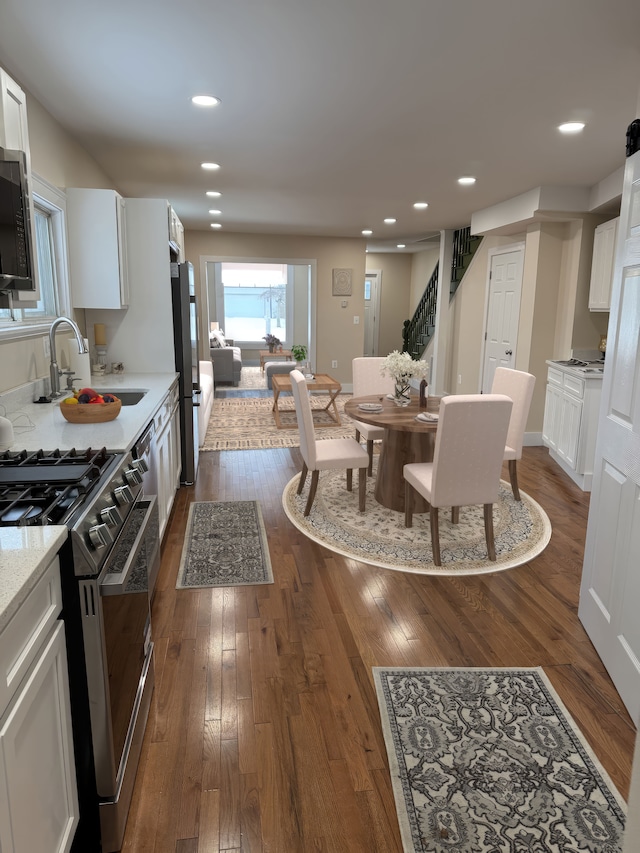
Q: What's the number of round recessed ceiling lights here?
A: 11